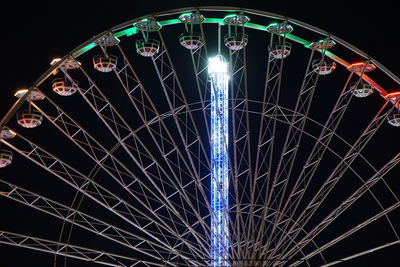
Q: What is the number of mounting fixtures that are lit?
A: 11